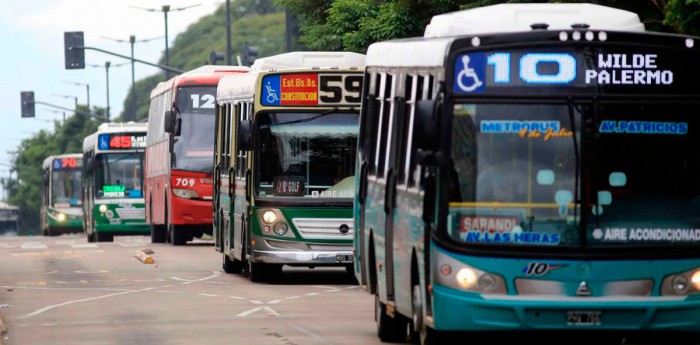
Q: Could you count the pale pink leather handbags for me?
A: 0